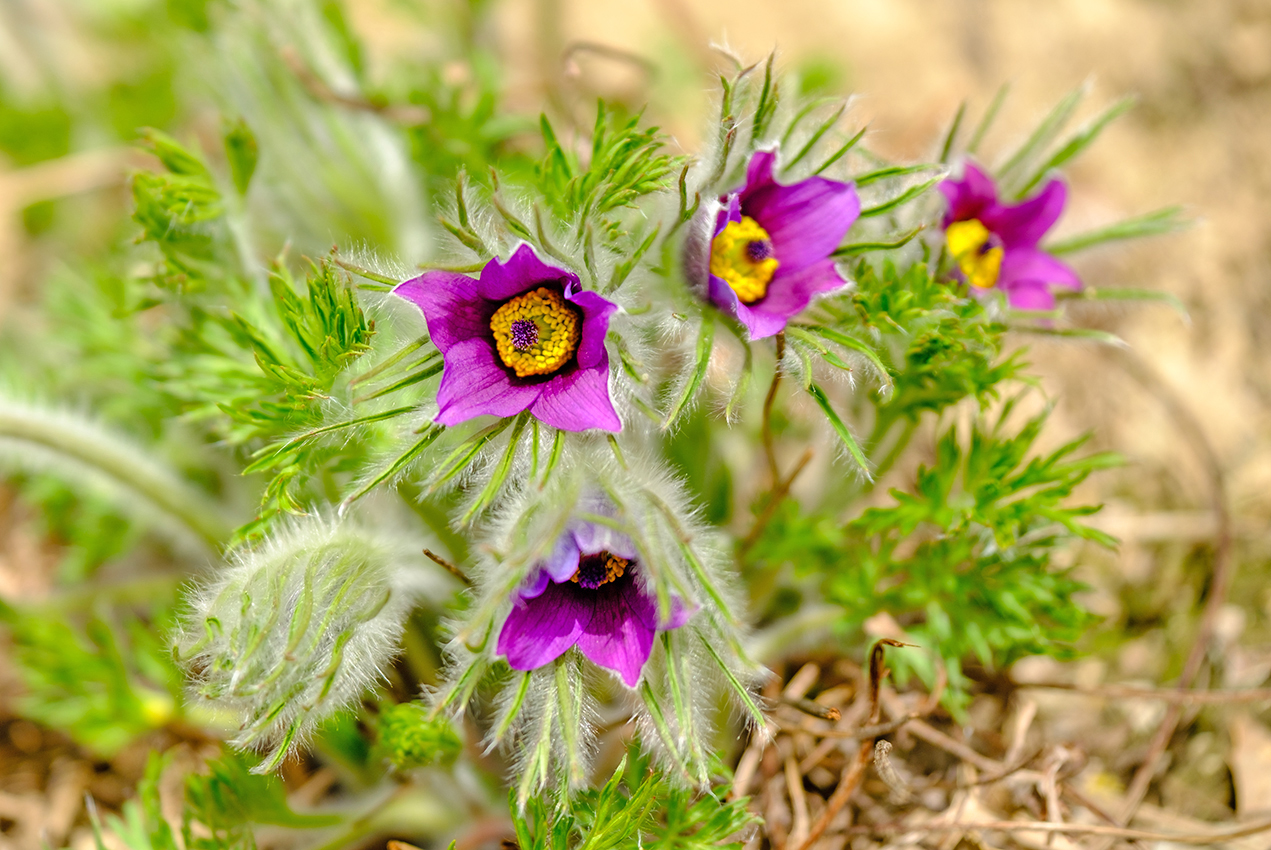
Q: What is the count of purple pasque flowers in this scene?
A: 4